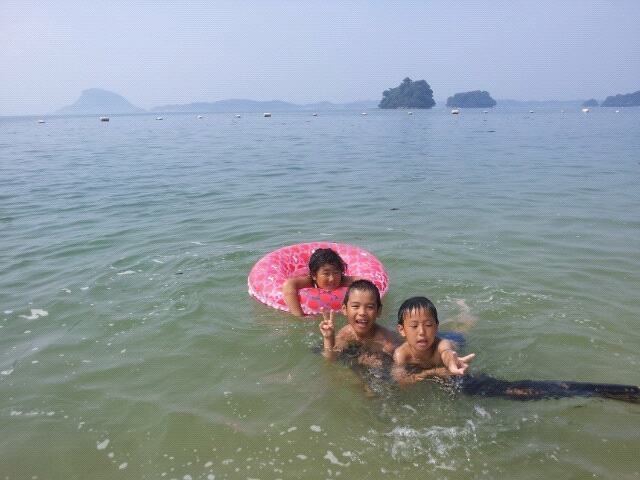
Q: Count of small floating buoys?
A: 15